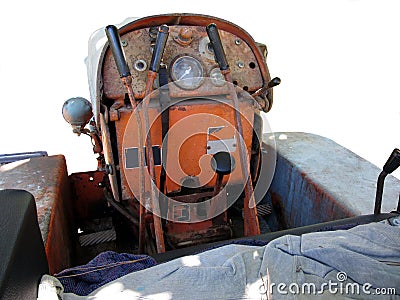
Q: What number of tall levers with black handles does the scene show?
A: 3